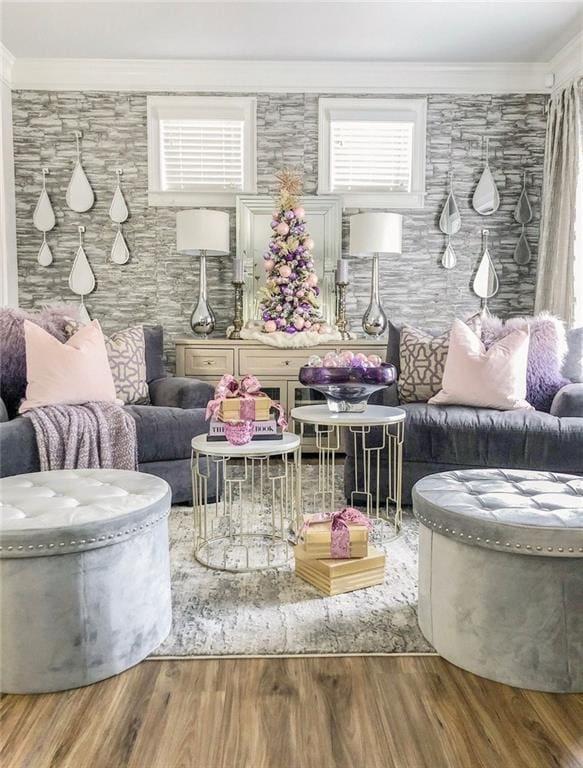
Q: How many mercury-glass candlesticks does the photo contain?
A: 2